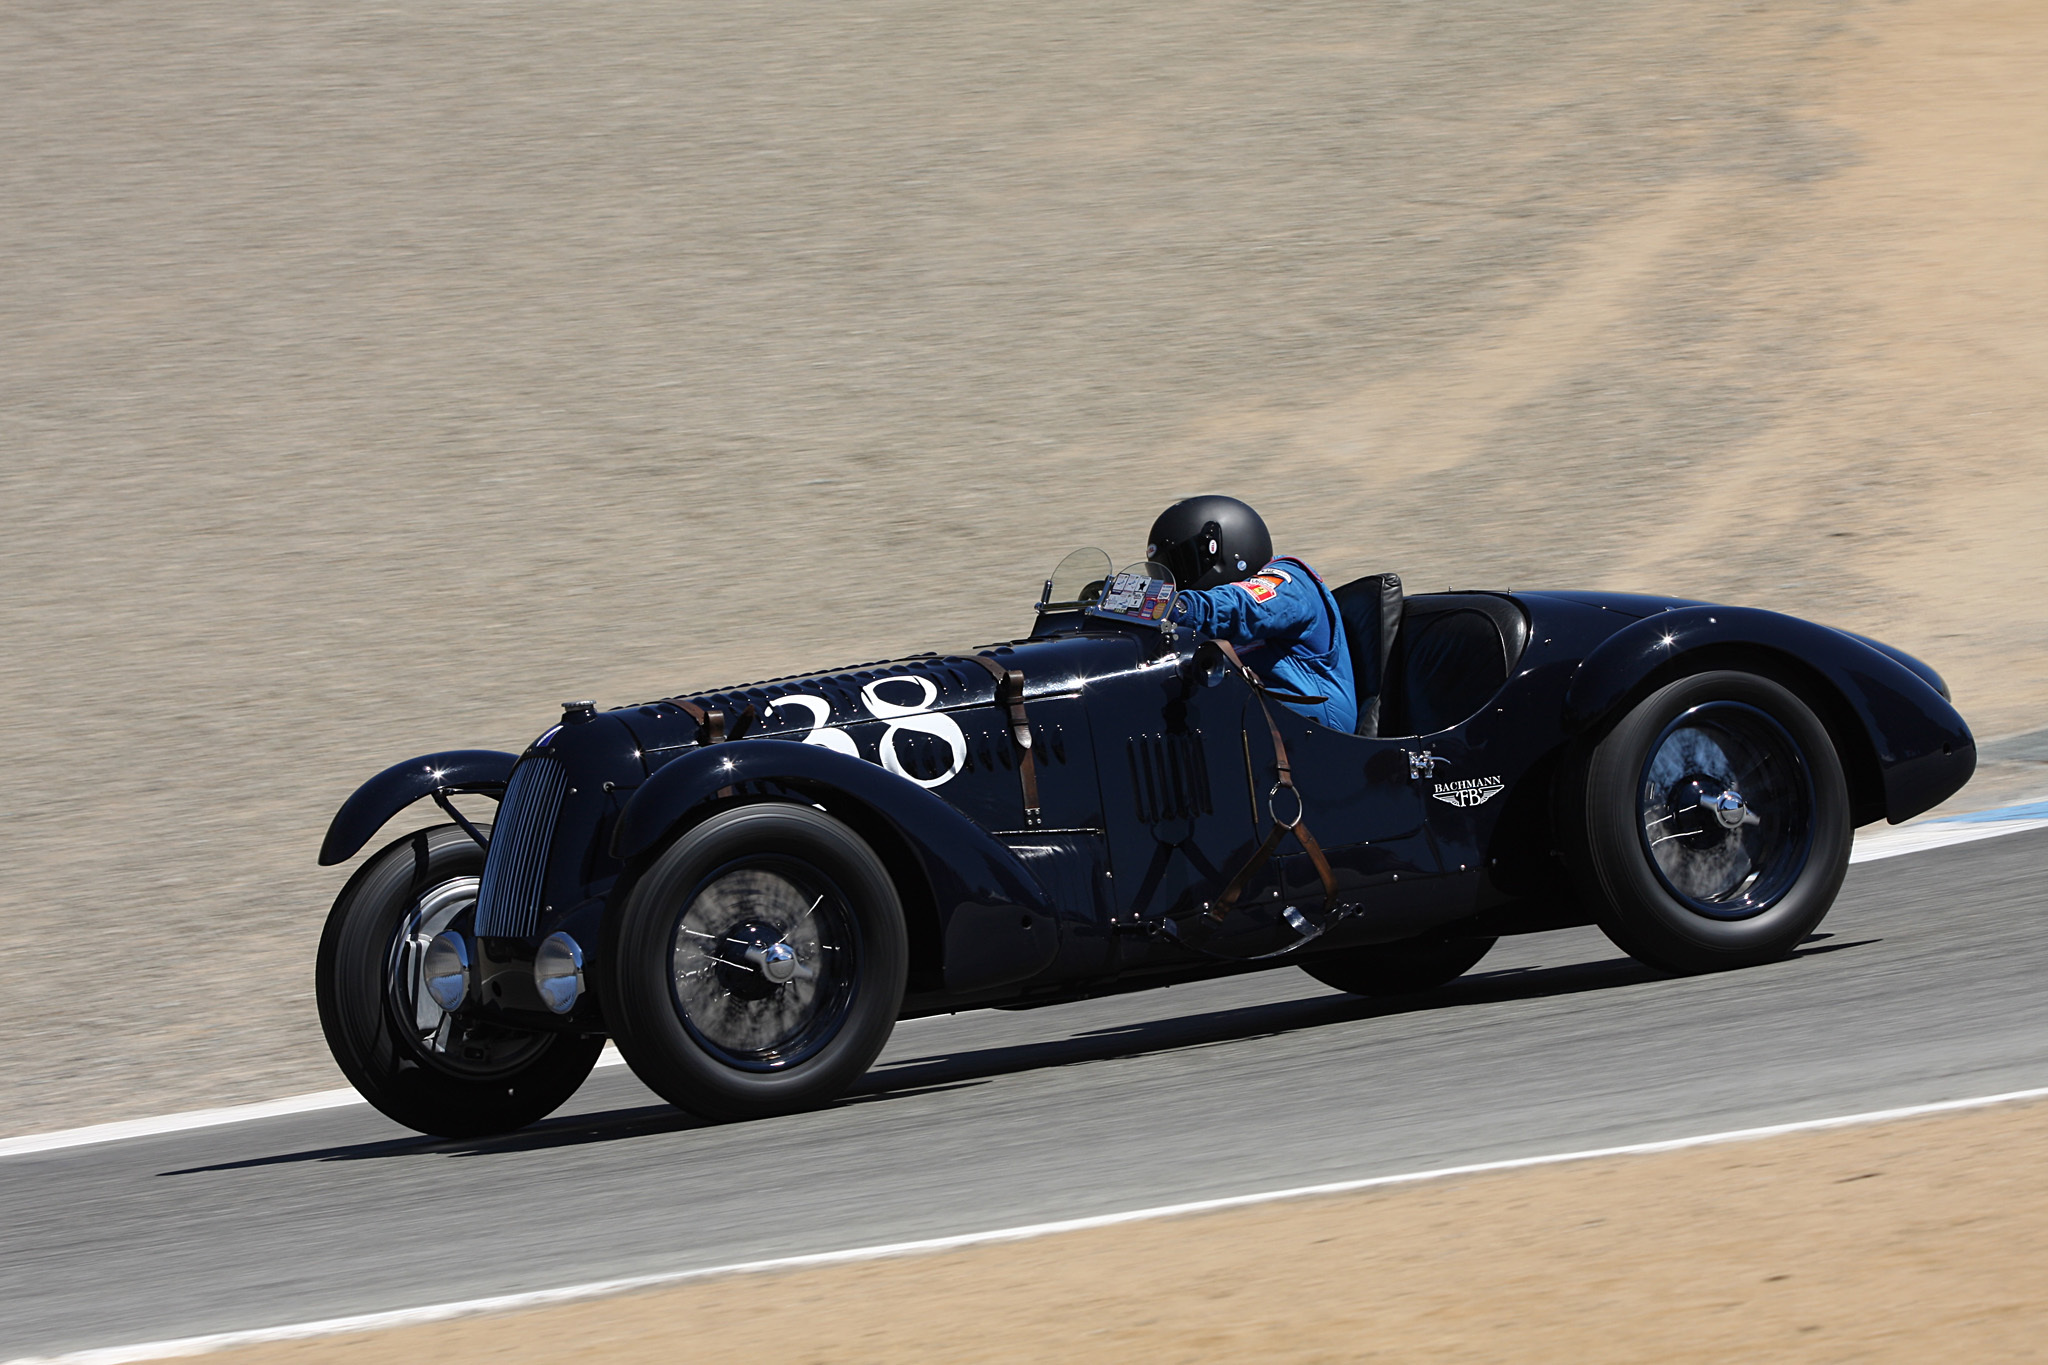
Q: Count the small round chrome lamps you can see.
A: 2